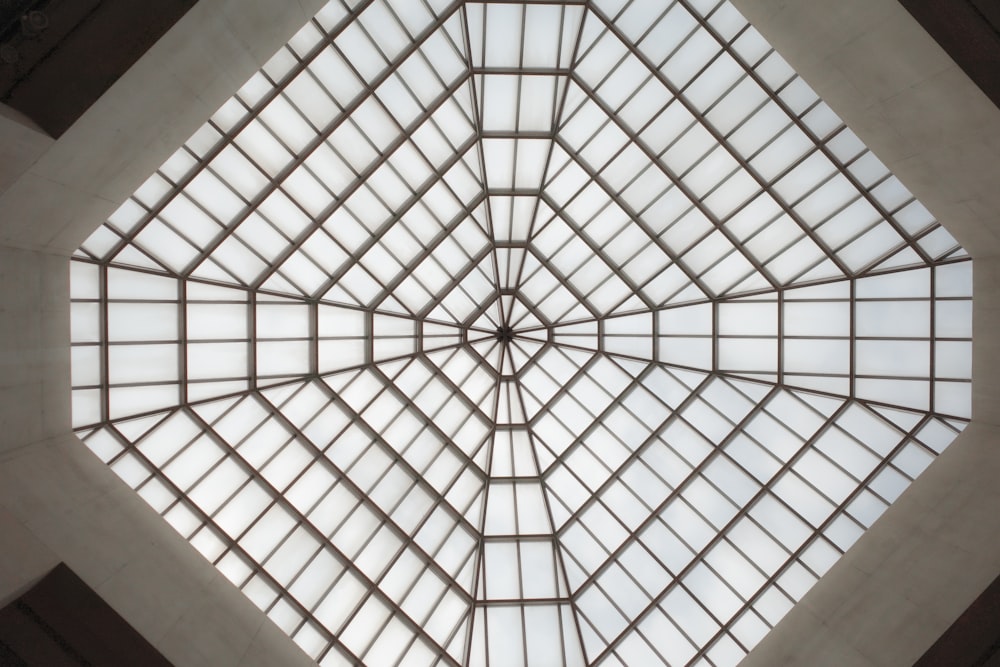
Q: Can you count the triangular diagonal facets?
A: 4